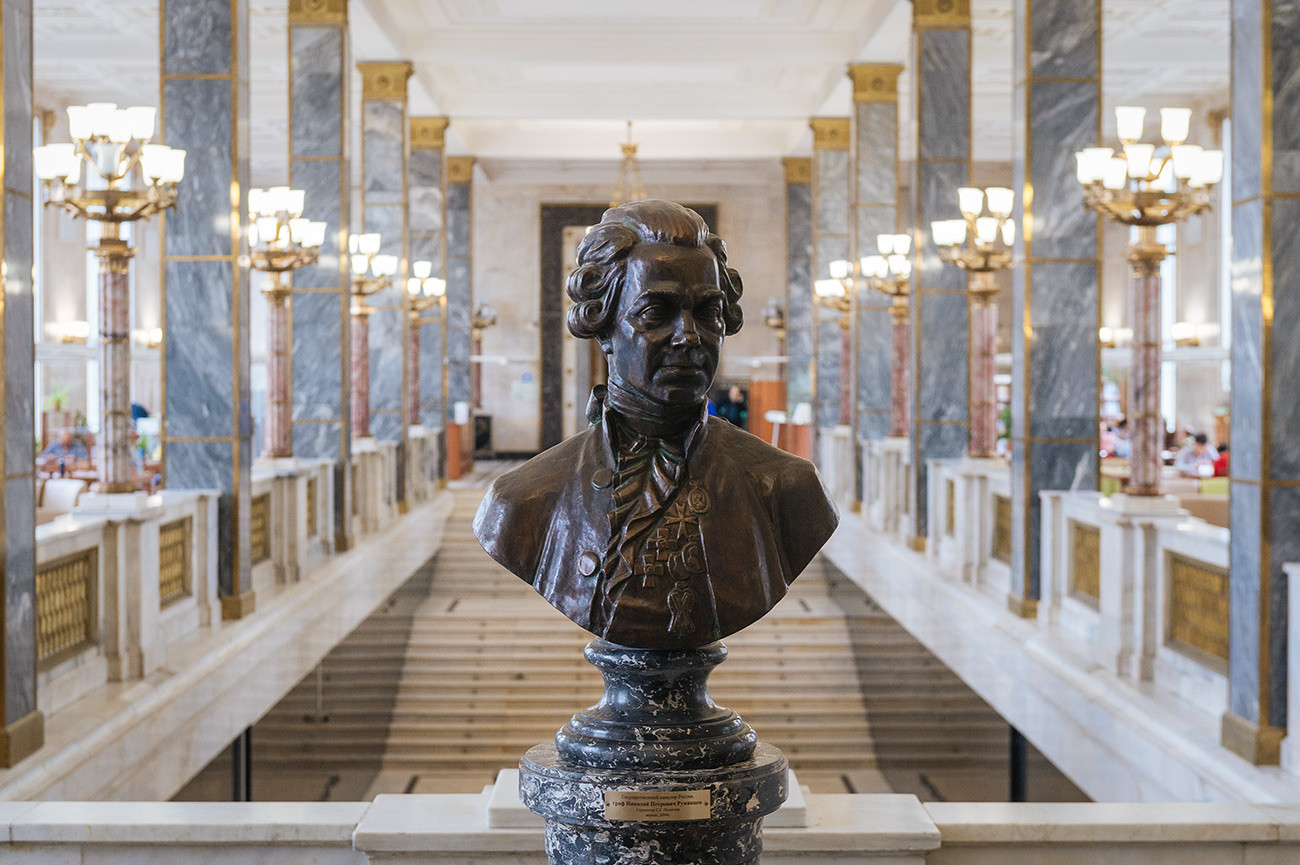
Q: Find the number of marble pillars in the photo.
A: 12